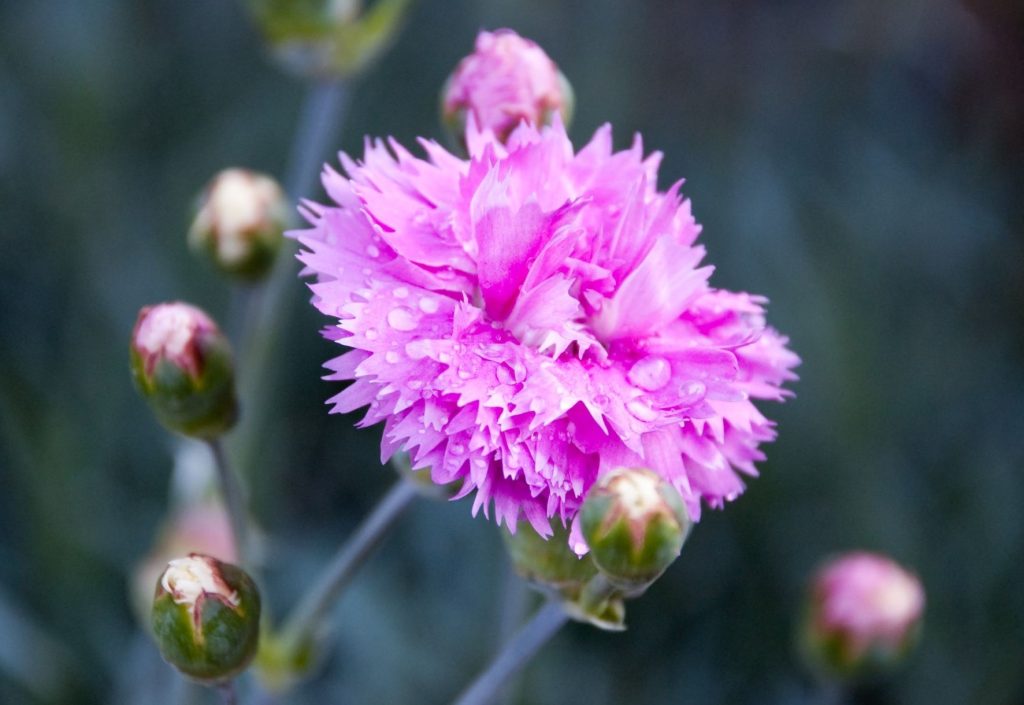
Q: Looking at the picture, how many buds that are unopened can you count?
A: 6